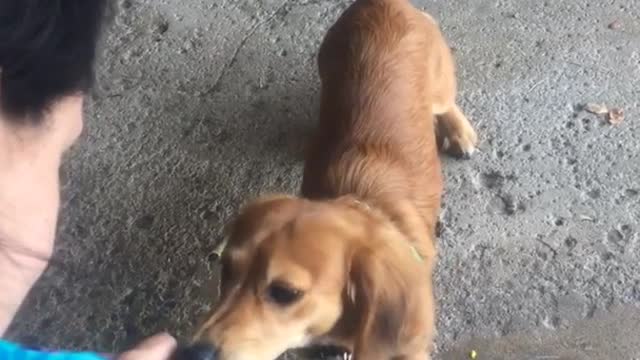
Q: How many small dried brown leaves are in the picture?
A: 2